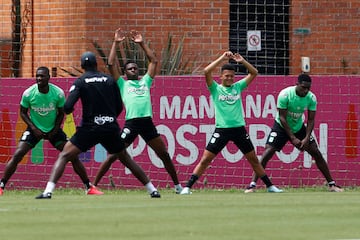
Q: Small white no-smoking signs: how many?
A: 1